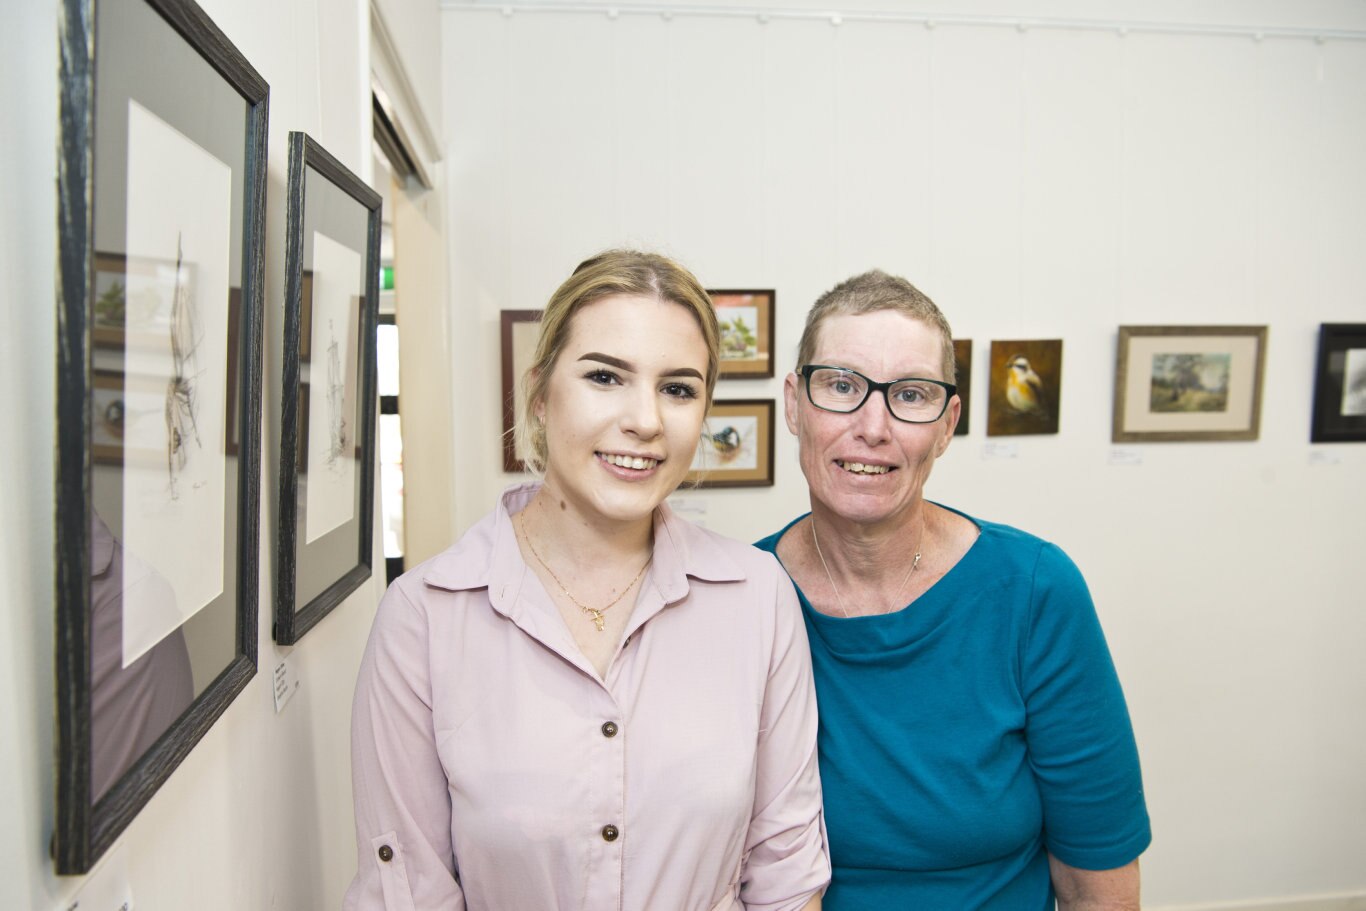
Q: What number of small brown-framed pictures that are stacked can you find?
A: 2